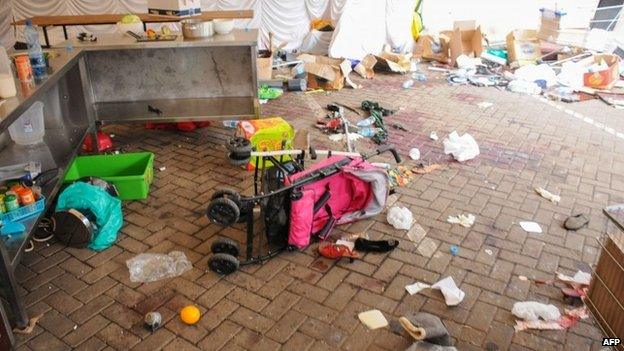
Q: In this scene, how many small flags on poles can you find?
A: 0